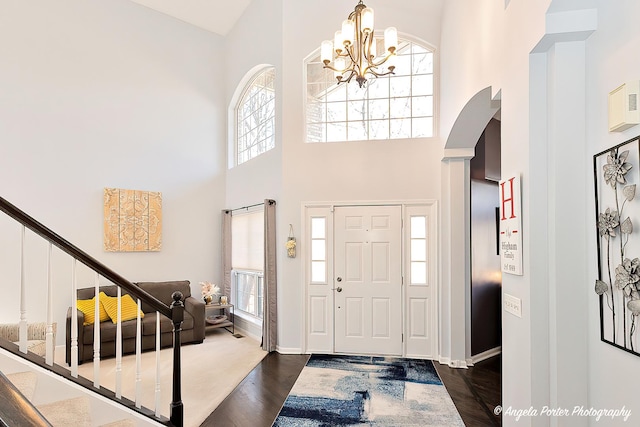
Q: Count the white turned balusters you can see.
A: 7